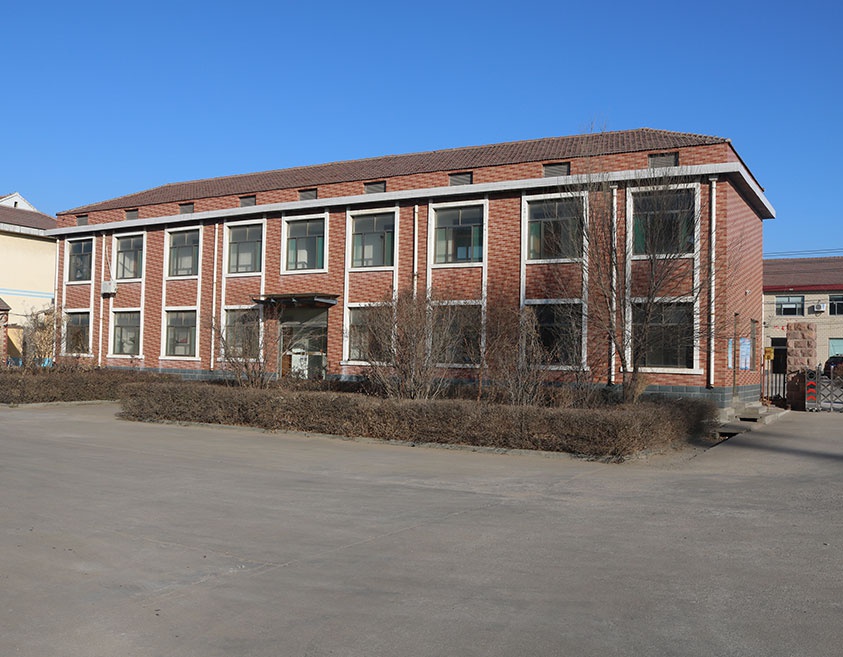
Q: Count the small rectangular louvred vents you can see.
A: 9